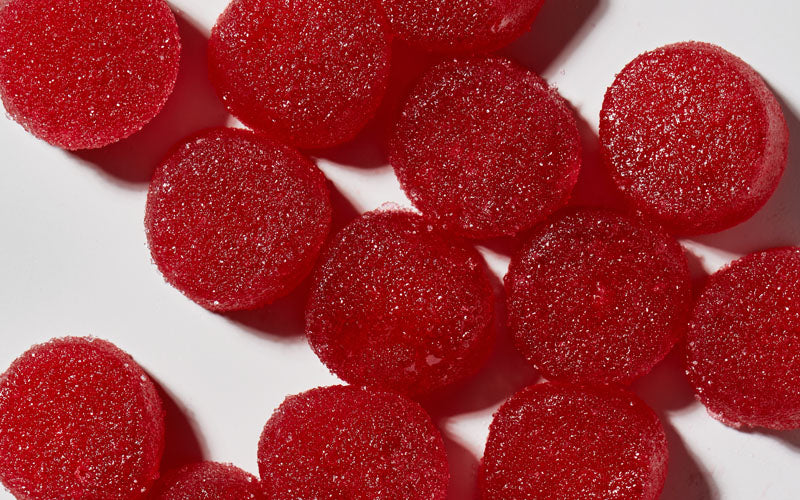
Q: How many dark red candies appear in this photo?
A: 13